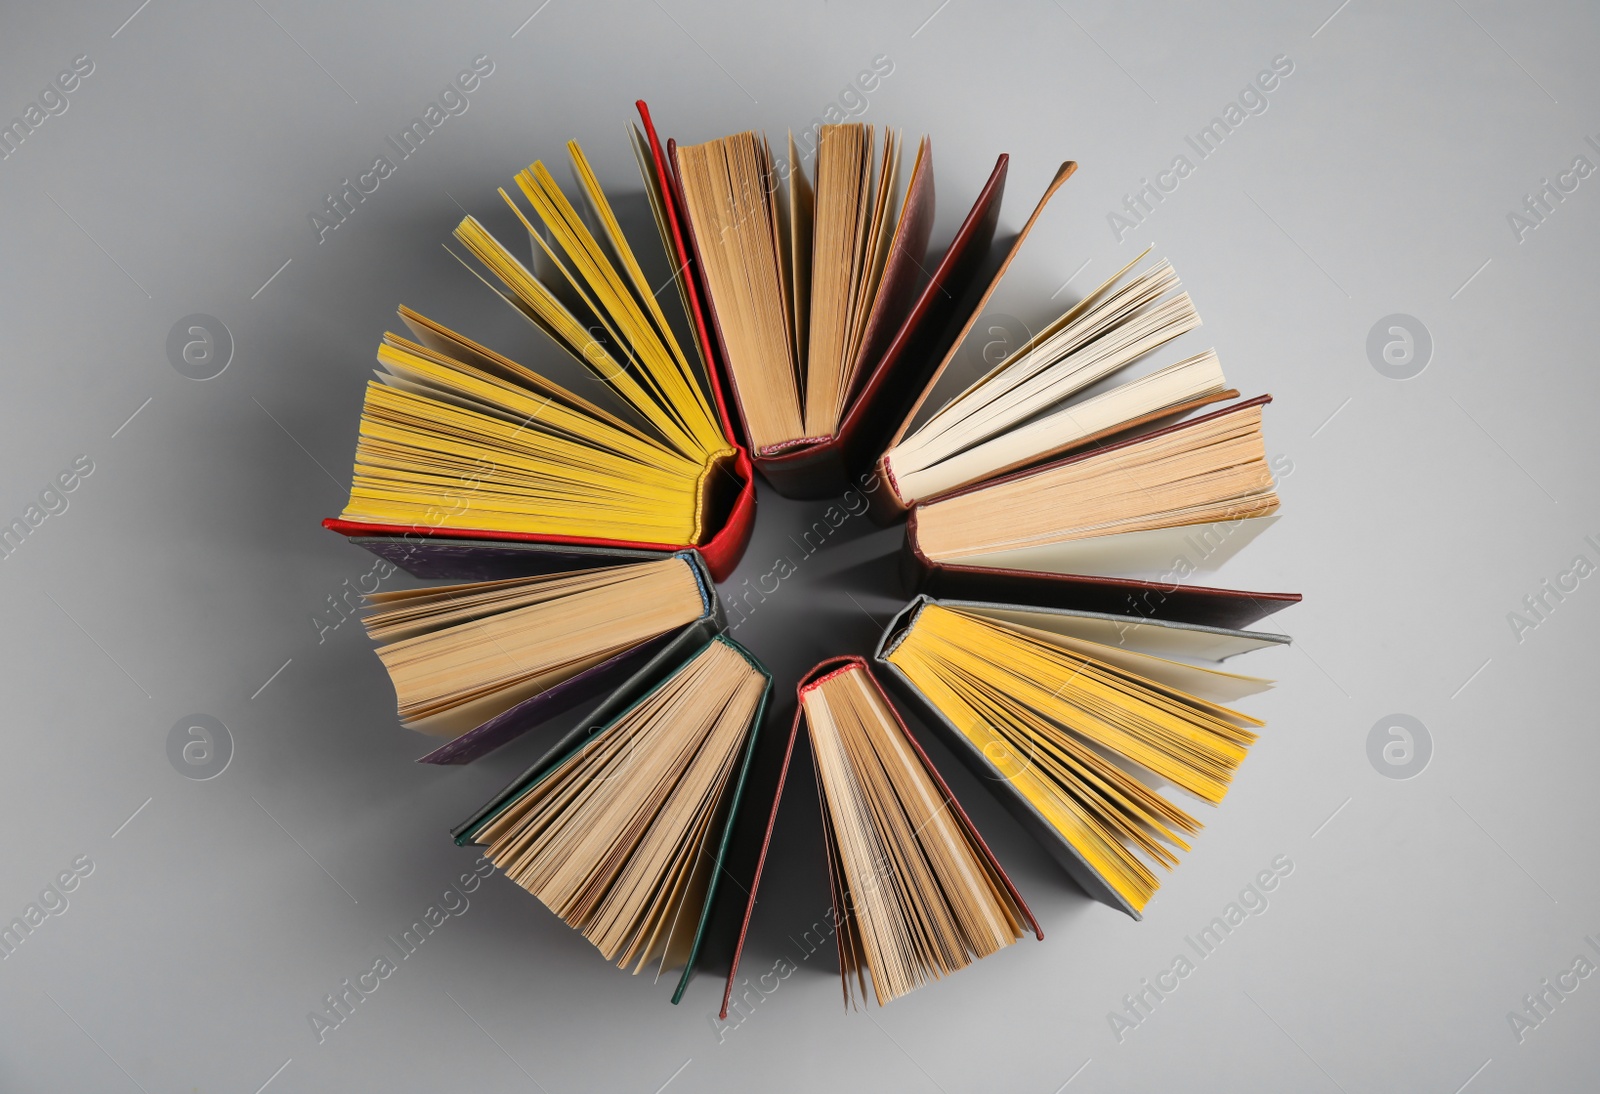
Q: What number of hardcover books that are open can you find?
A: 8